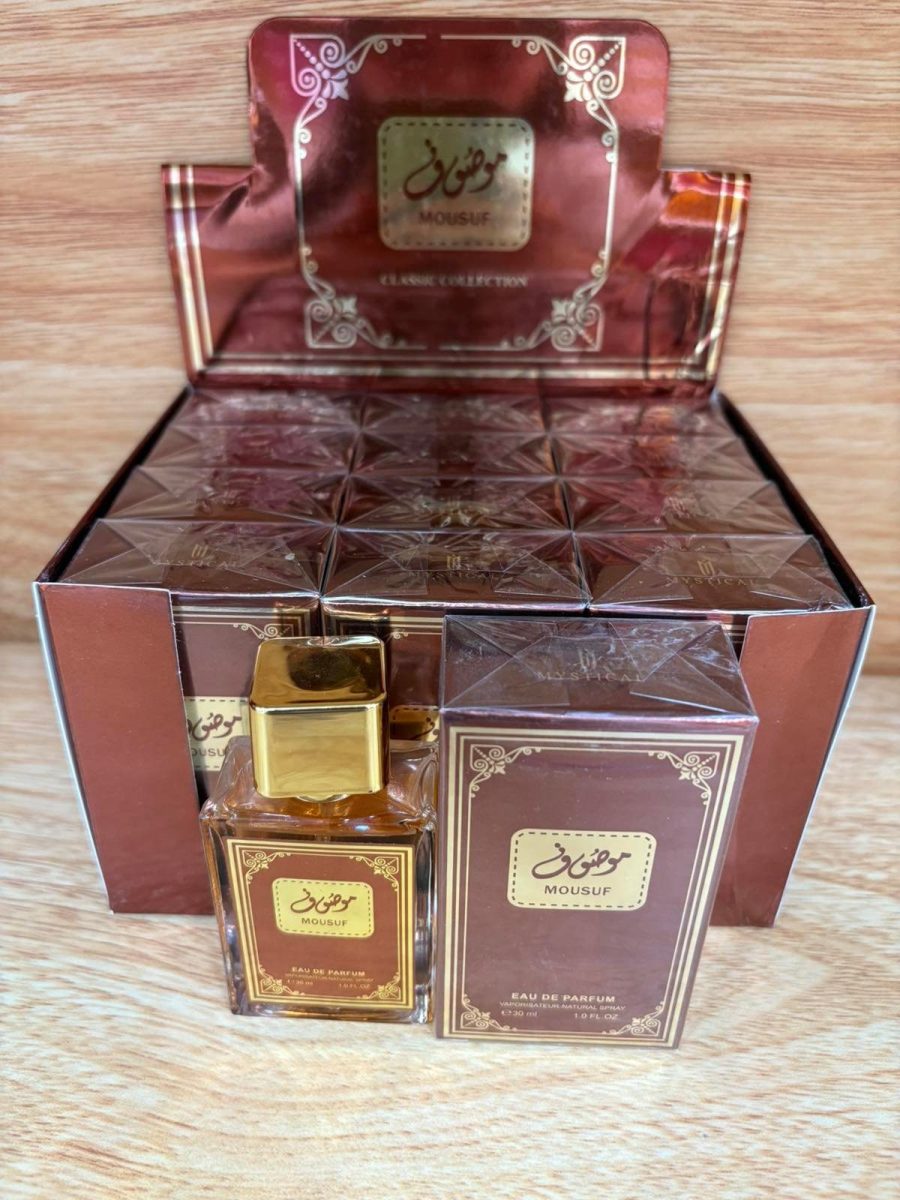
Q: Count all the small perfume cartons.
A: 13